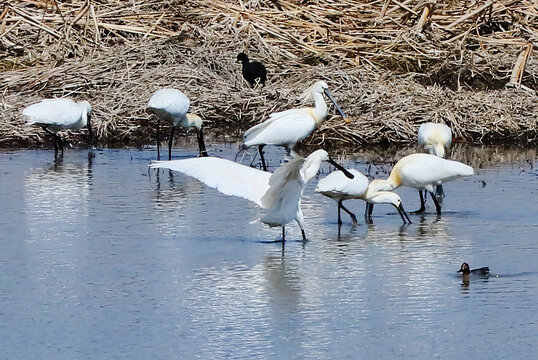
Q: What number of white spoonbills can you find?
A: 7